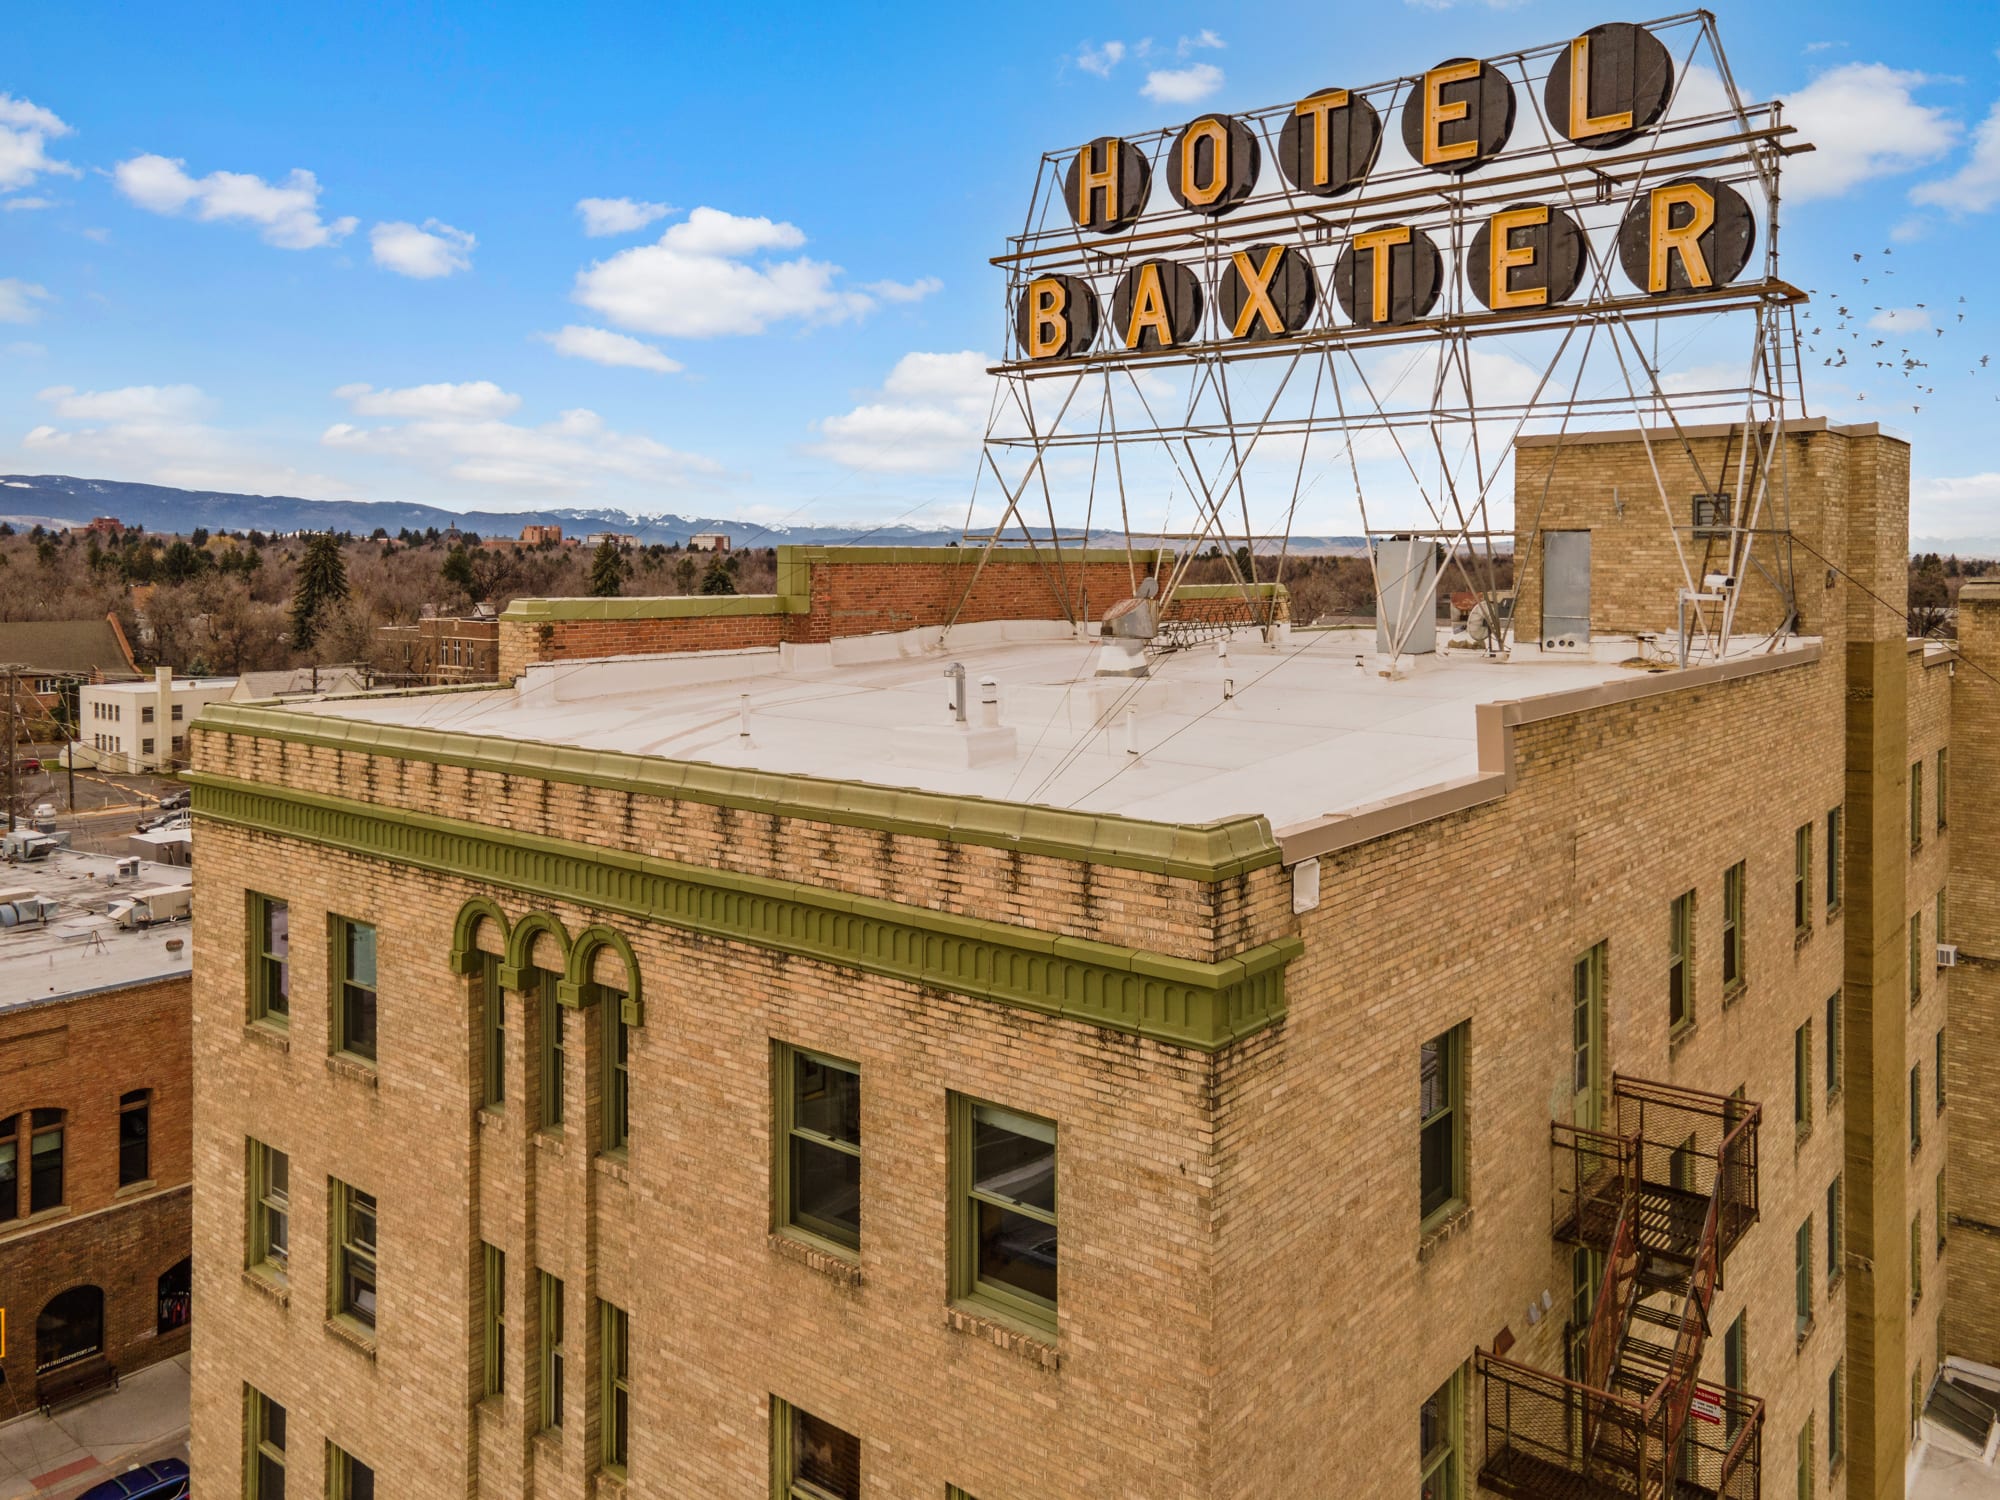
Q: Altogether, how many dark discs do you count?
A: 11